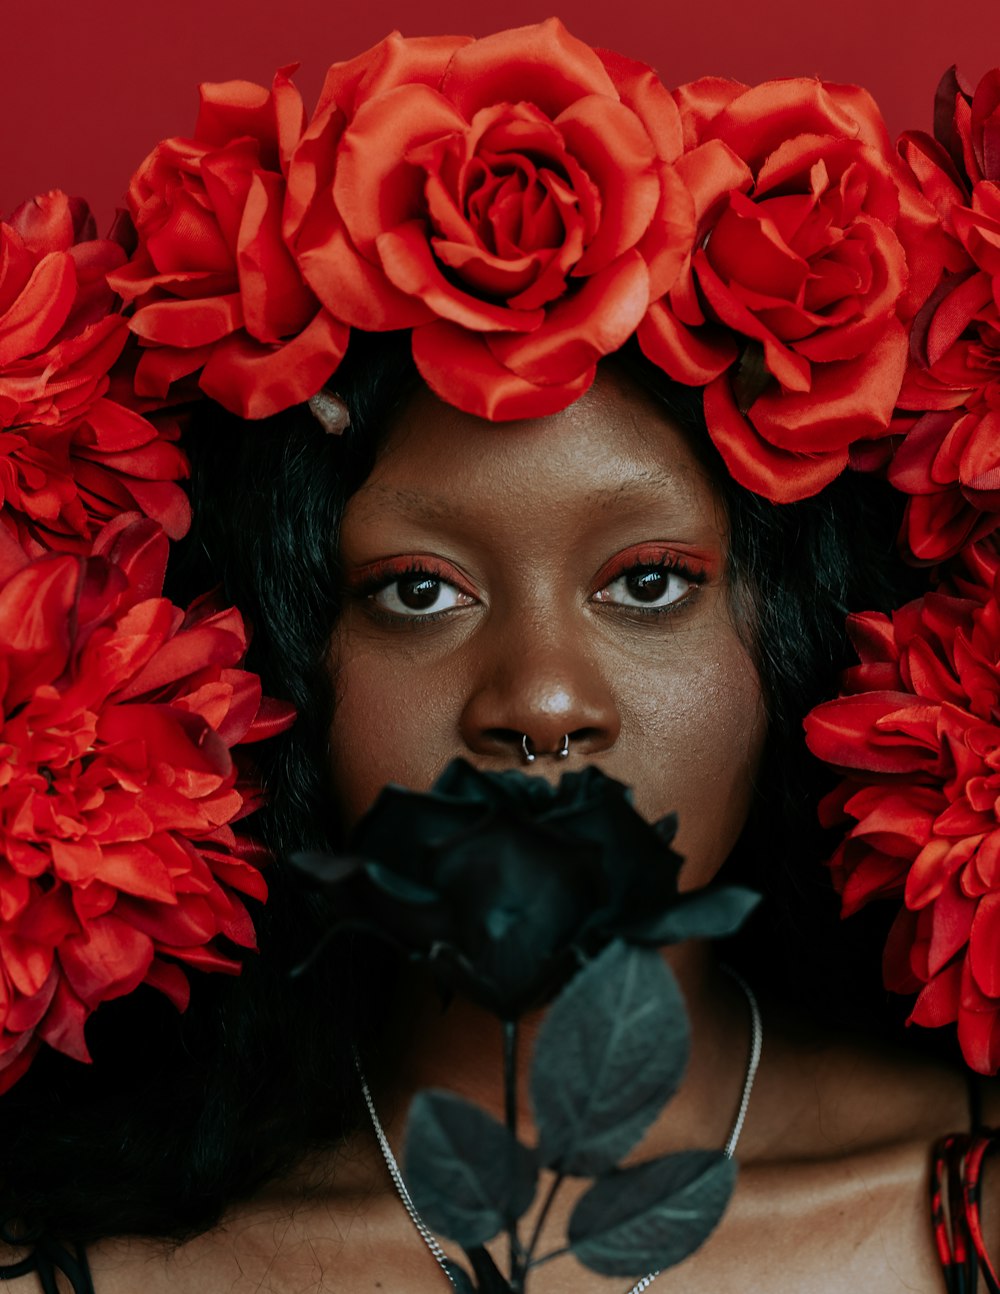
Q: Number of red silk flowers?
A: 7